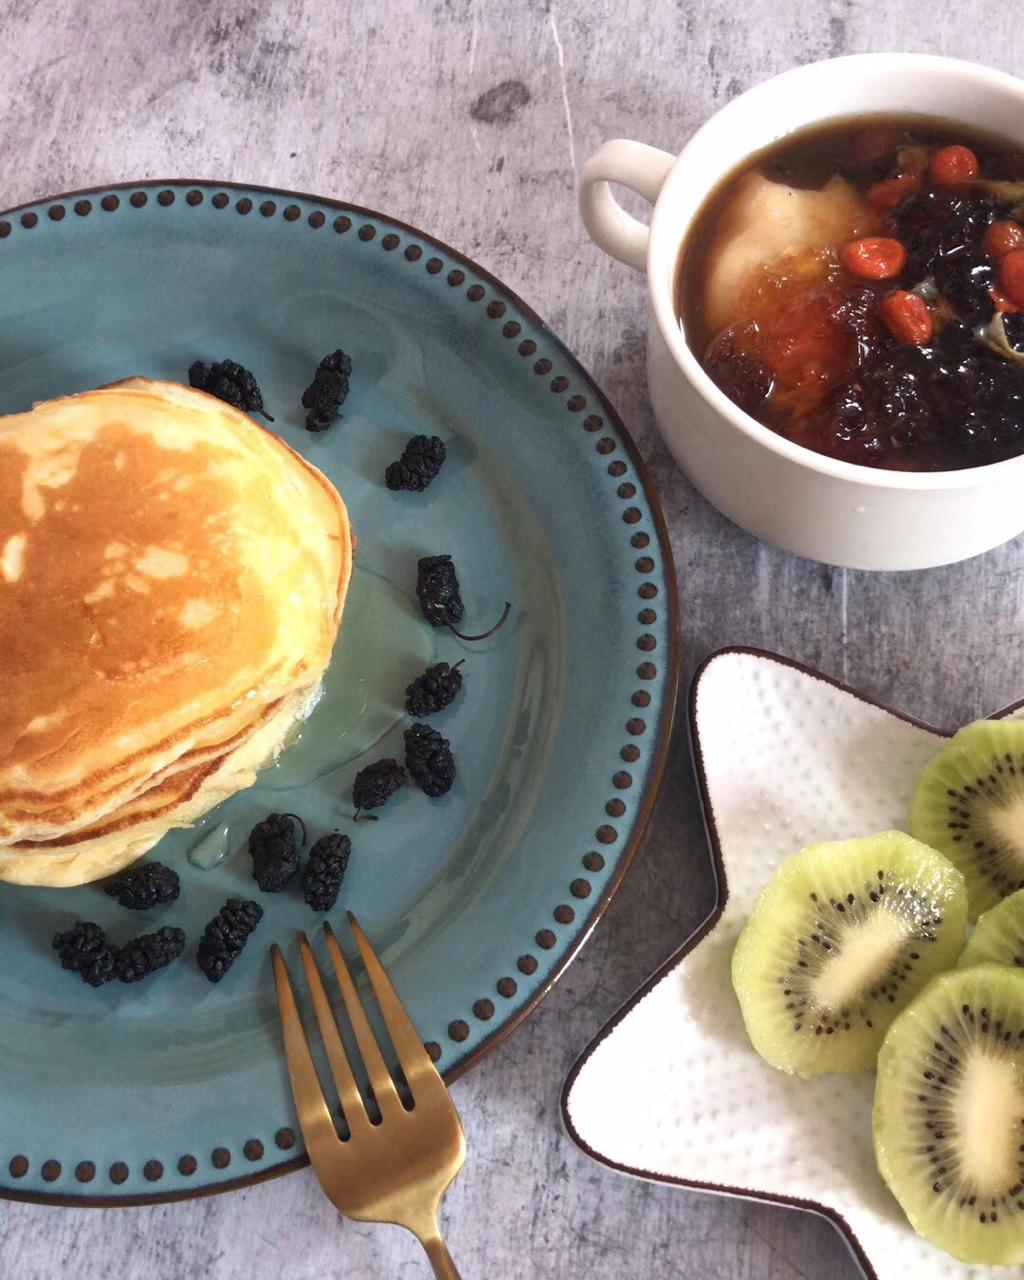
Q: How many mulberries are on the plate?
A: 13